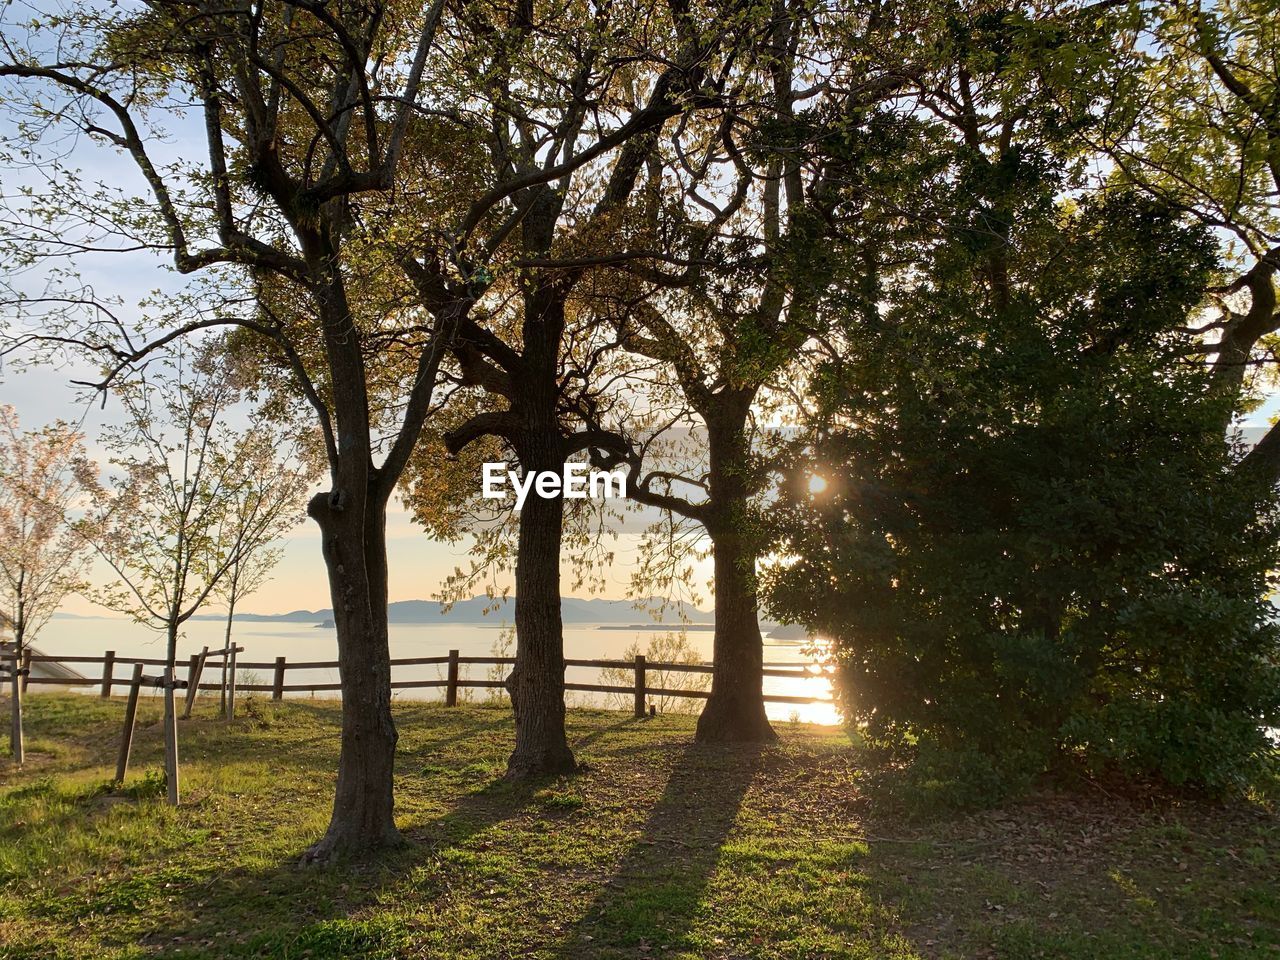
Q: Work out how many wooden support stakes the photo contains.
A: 5